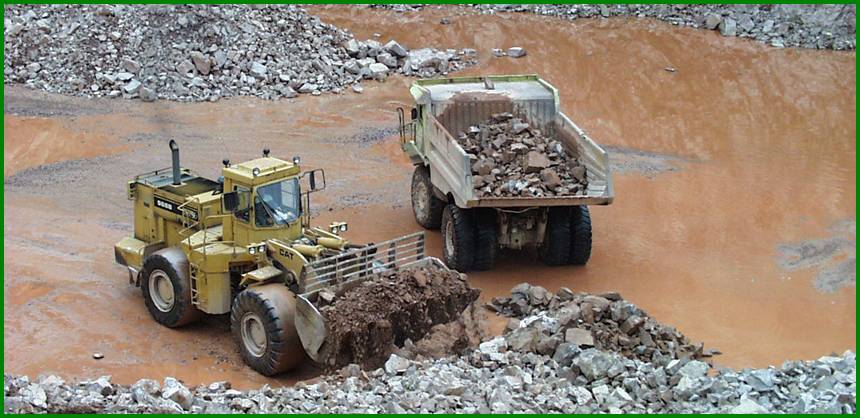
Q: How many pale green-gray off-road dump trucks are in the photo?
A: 1